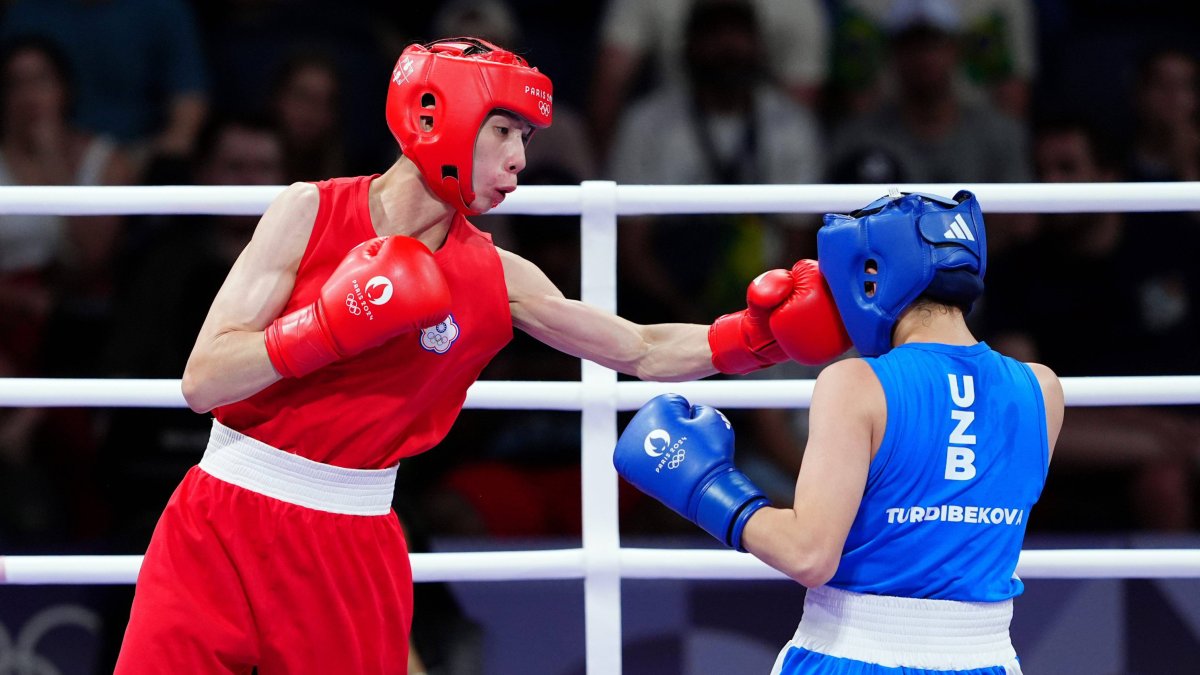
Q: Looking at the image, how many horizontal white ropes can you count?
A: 3